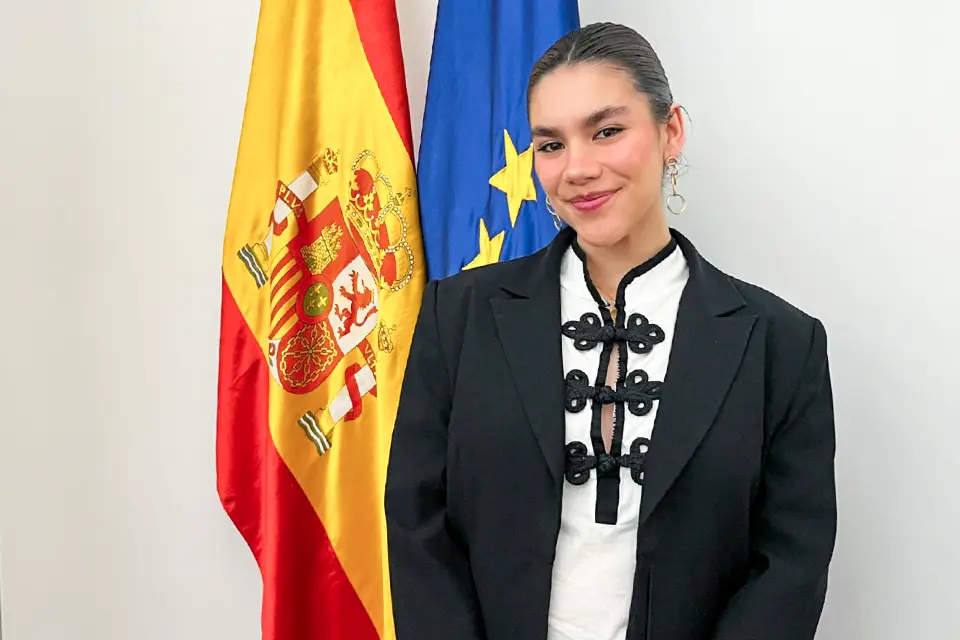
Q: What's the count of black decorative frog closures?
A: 3